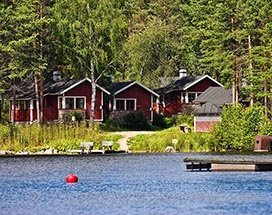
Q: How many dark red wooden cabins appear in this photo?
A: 3